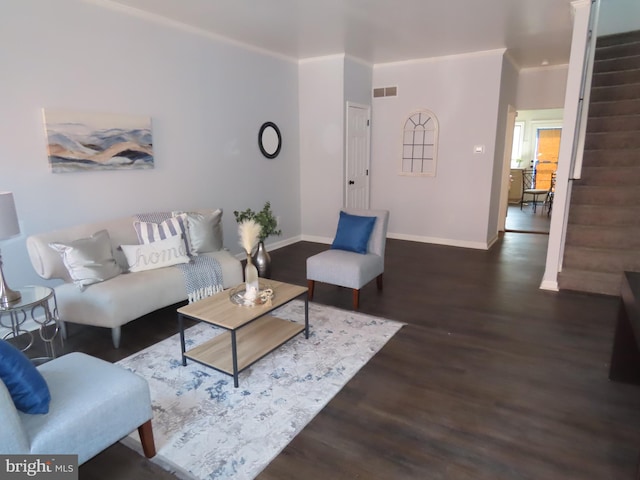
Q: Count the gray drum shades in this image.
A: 1